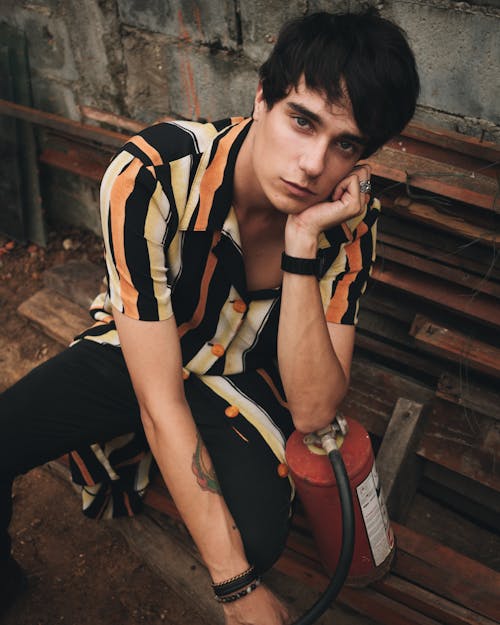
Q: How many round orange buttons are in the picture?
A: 5